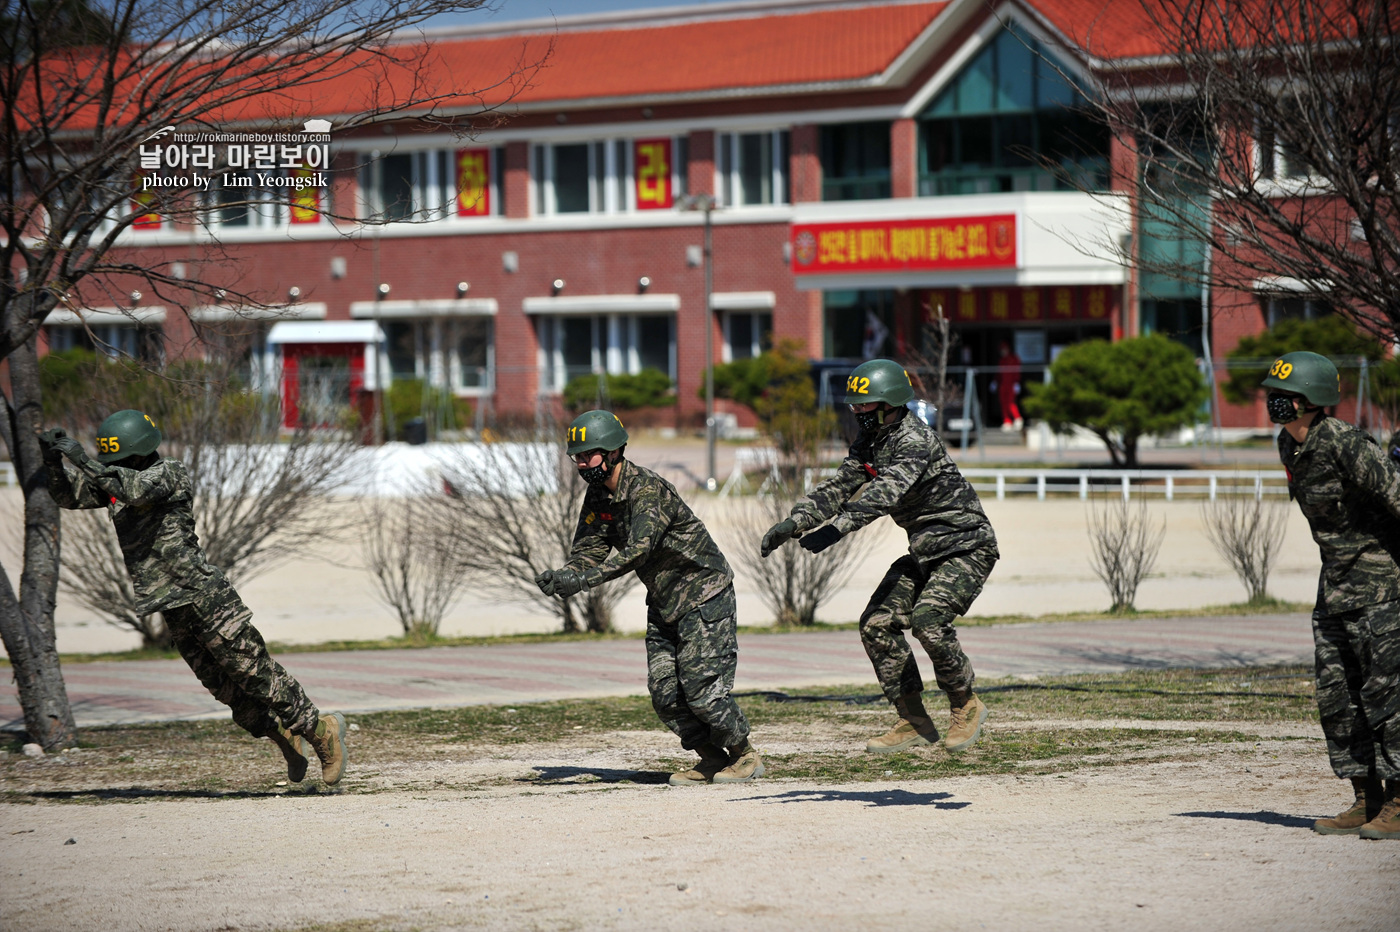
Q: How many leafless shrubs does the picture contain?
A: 6